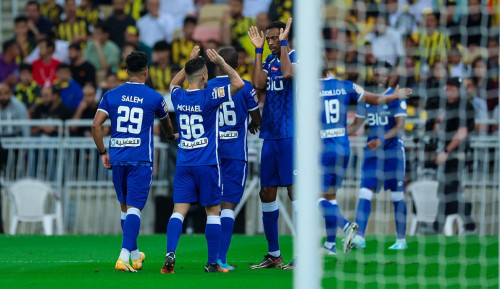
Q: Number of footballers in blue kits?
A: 6